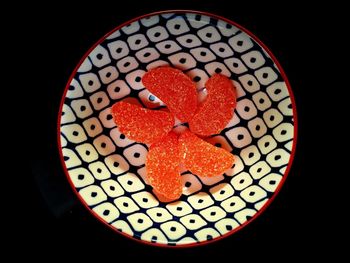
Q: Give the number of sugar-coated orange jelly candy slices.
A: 5